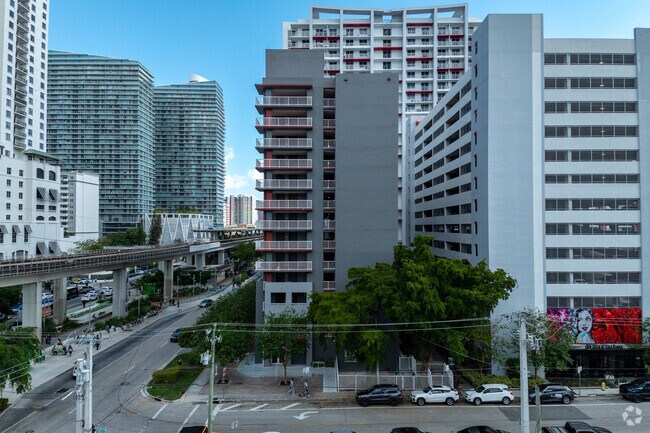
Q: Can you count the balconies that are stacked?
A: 9